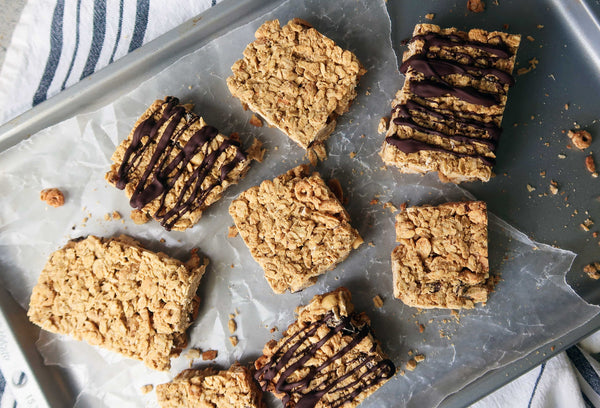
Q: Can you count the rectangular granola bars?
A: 2